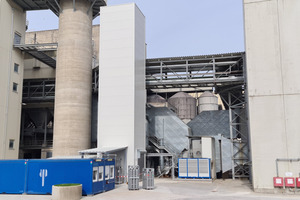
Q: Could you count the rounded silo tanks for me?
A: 3